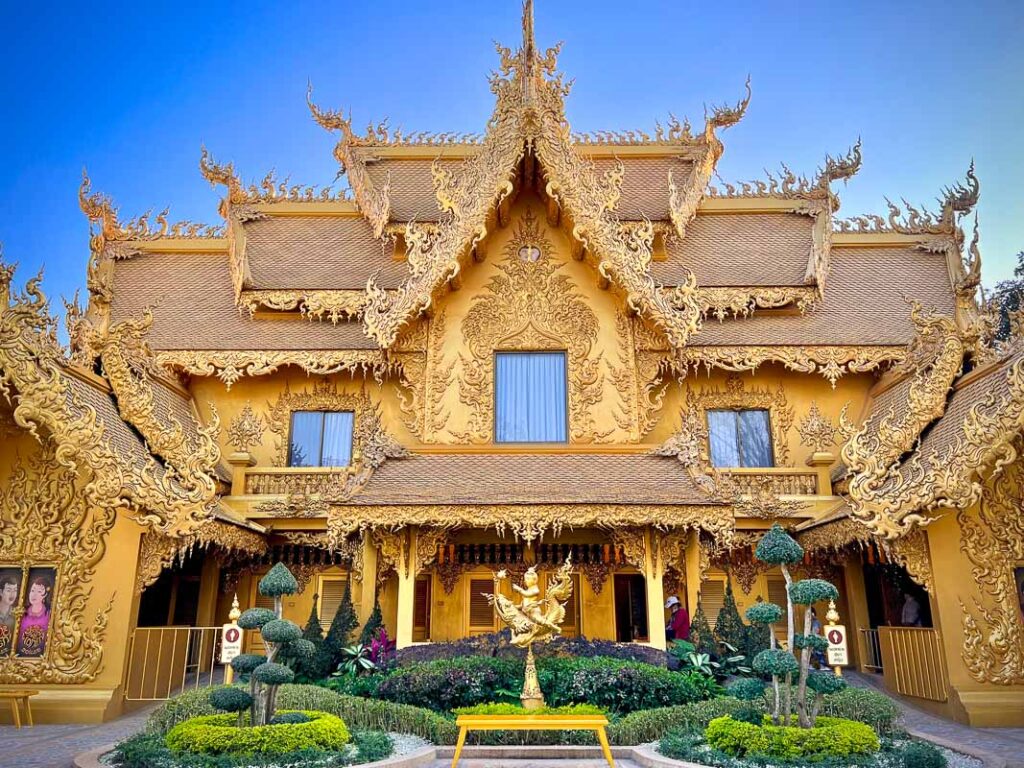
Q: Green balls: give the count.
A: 14